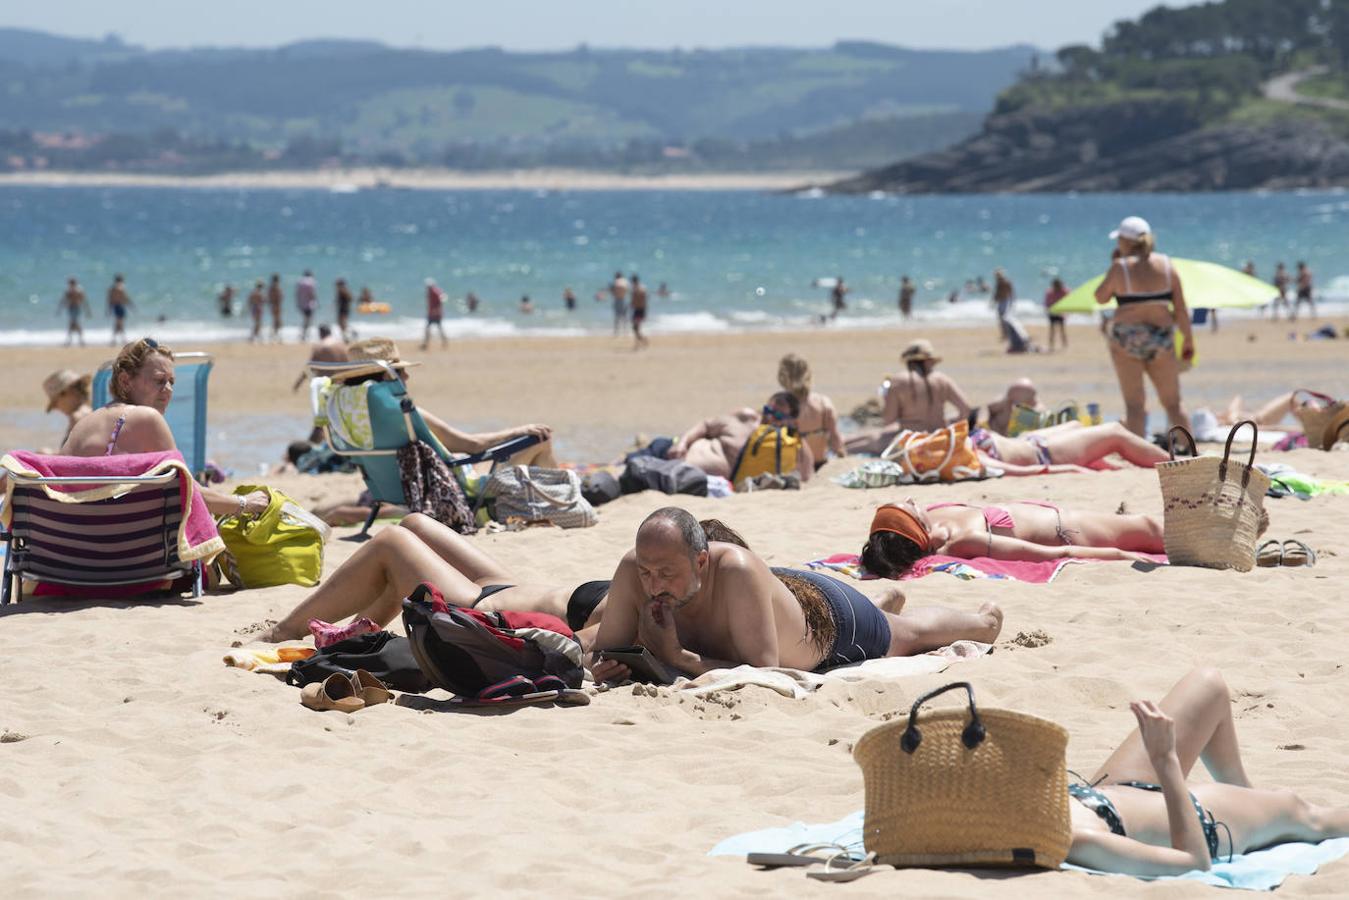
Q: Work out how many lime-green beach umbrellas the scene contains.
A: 1